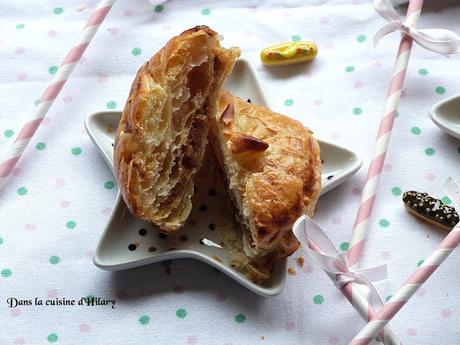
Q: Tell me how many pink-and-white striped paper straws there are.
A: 4